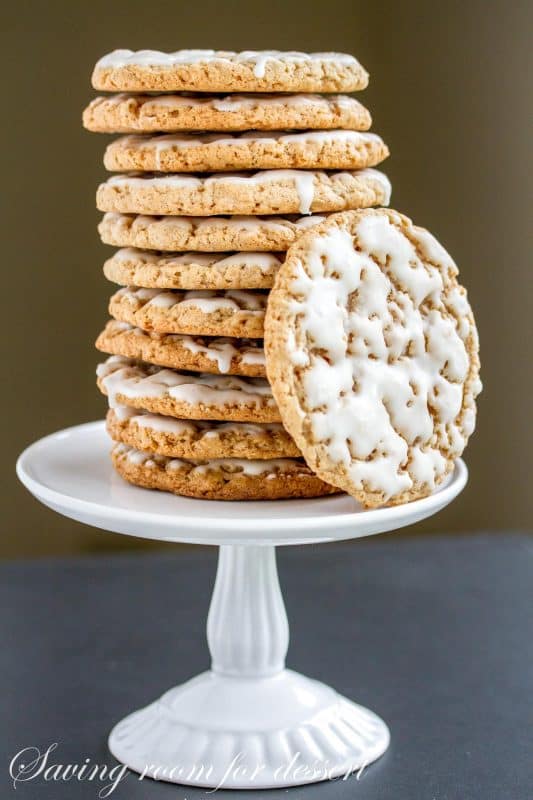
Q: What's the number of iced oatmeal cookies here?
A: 12